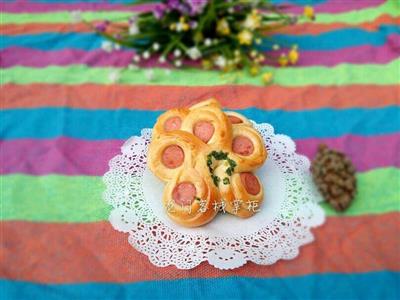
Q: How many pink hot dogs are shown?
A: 7